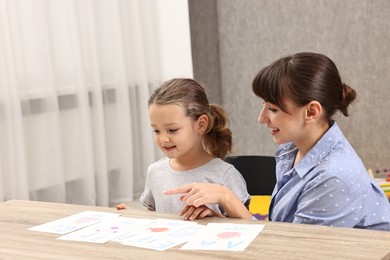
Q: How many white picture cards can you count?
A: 5